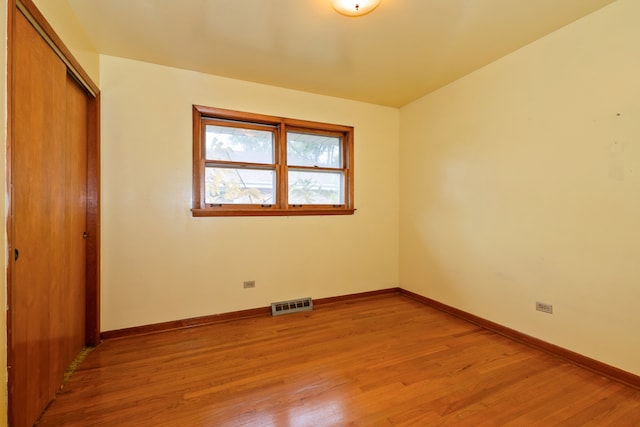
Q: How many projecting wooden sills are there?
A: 1